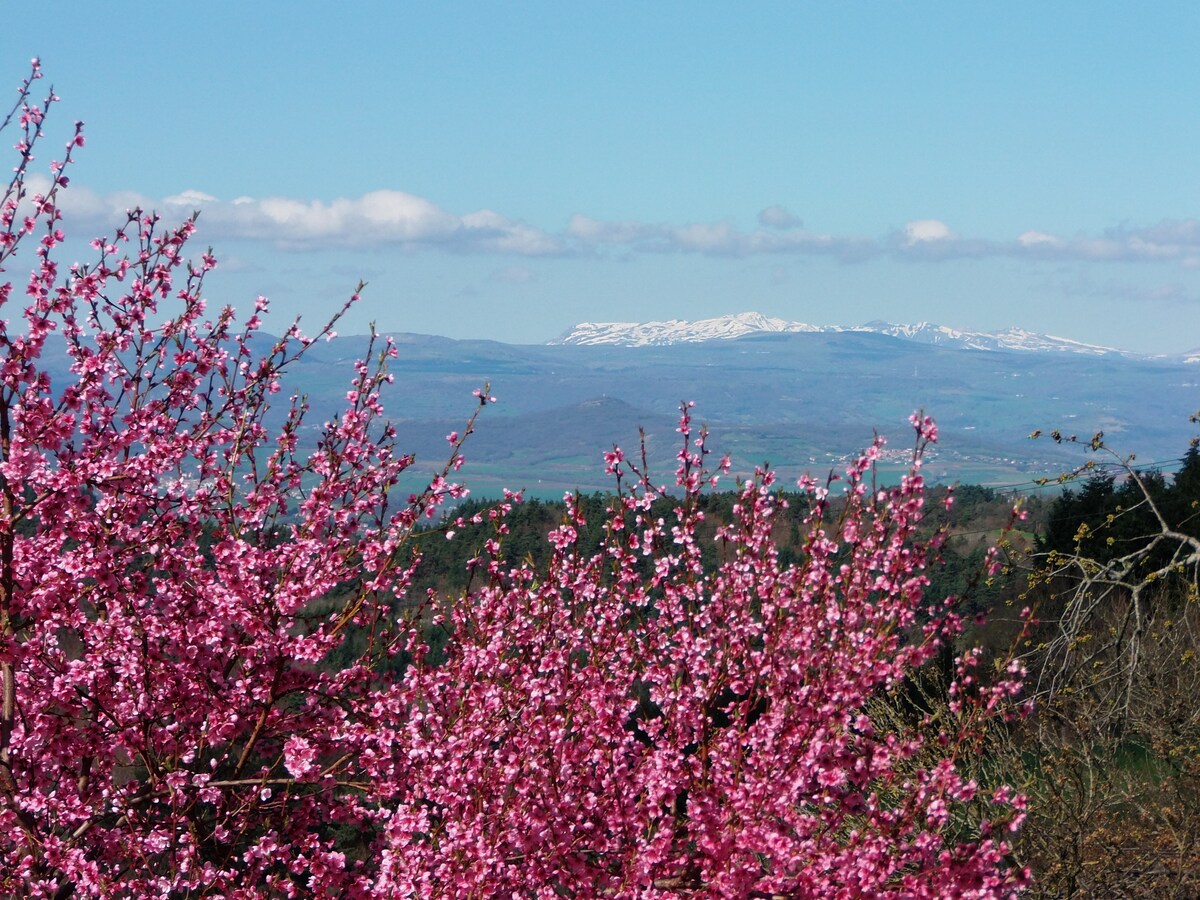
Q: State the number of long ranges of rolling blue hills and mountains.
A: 1